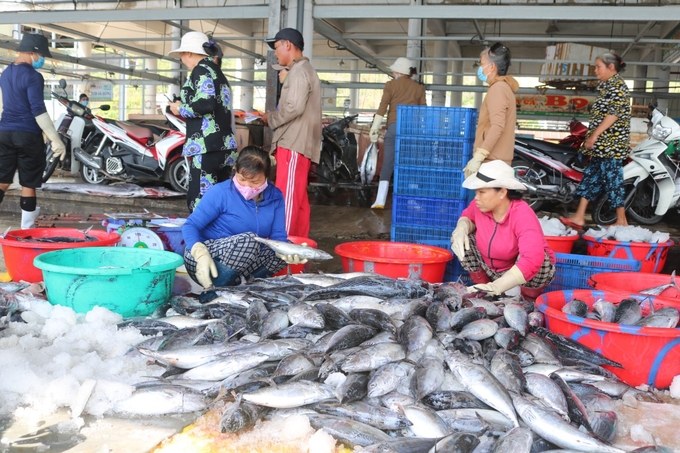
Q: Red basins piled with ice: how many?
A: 2